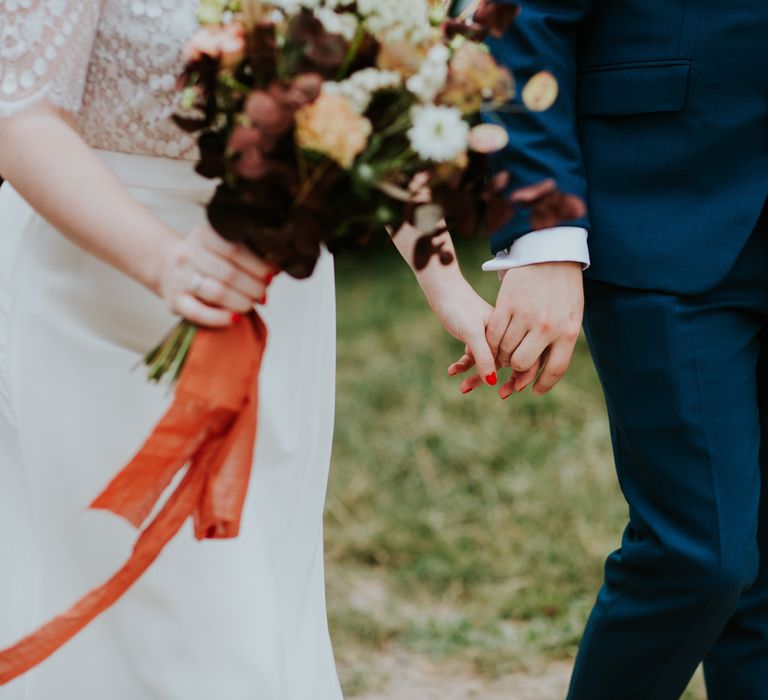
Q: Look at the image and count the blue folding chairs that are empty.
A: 0